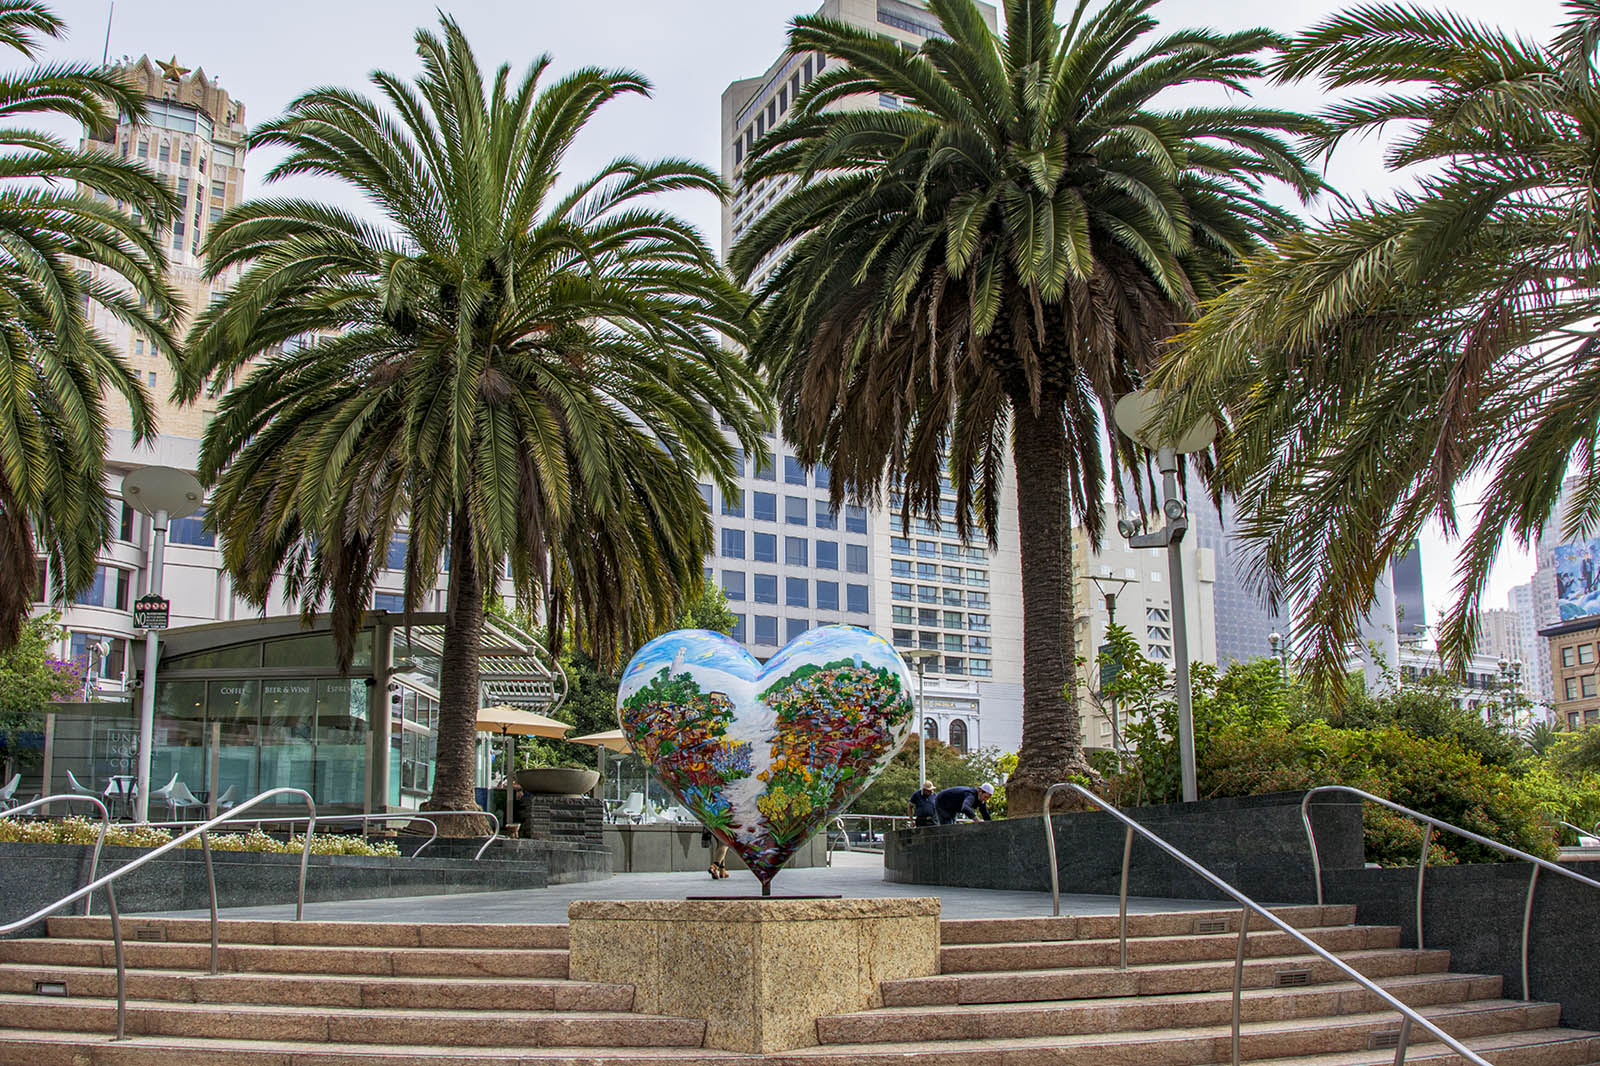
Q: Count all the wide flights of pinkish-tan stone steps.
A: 2